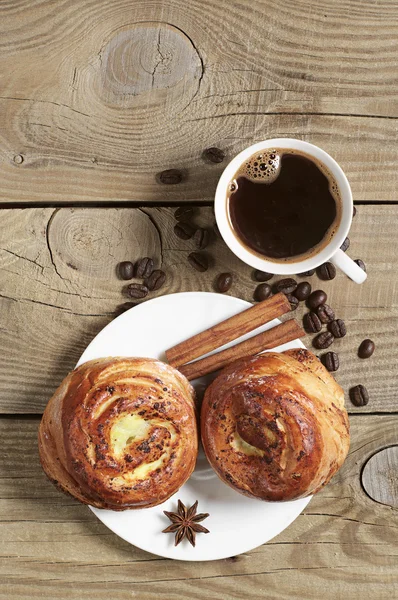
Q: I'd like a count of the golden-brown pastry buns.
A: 2